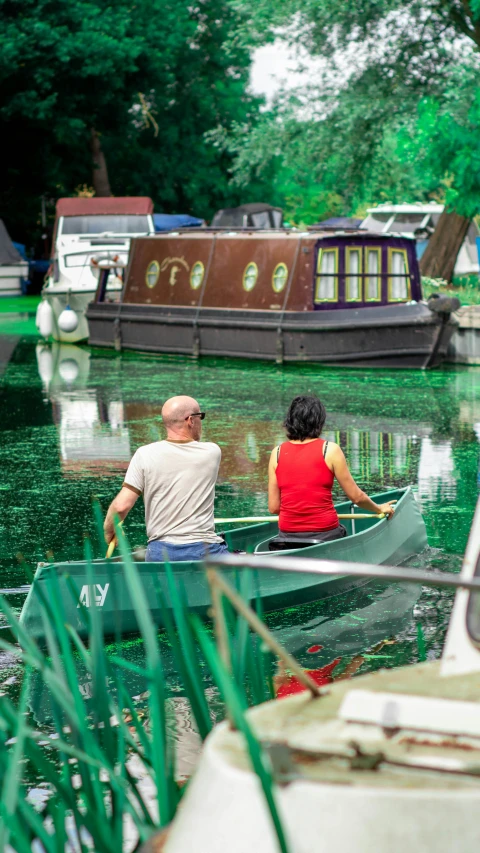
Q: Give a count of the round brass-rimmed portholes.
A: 4